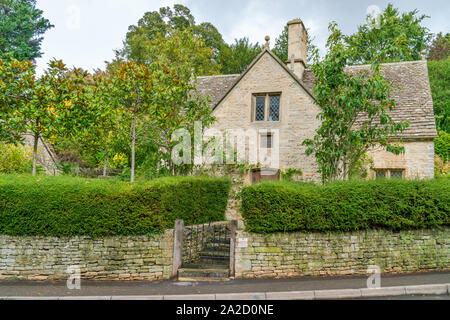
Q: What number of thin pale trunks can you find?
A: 3